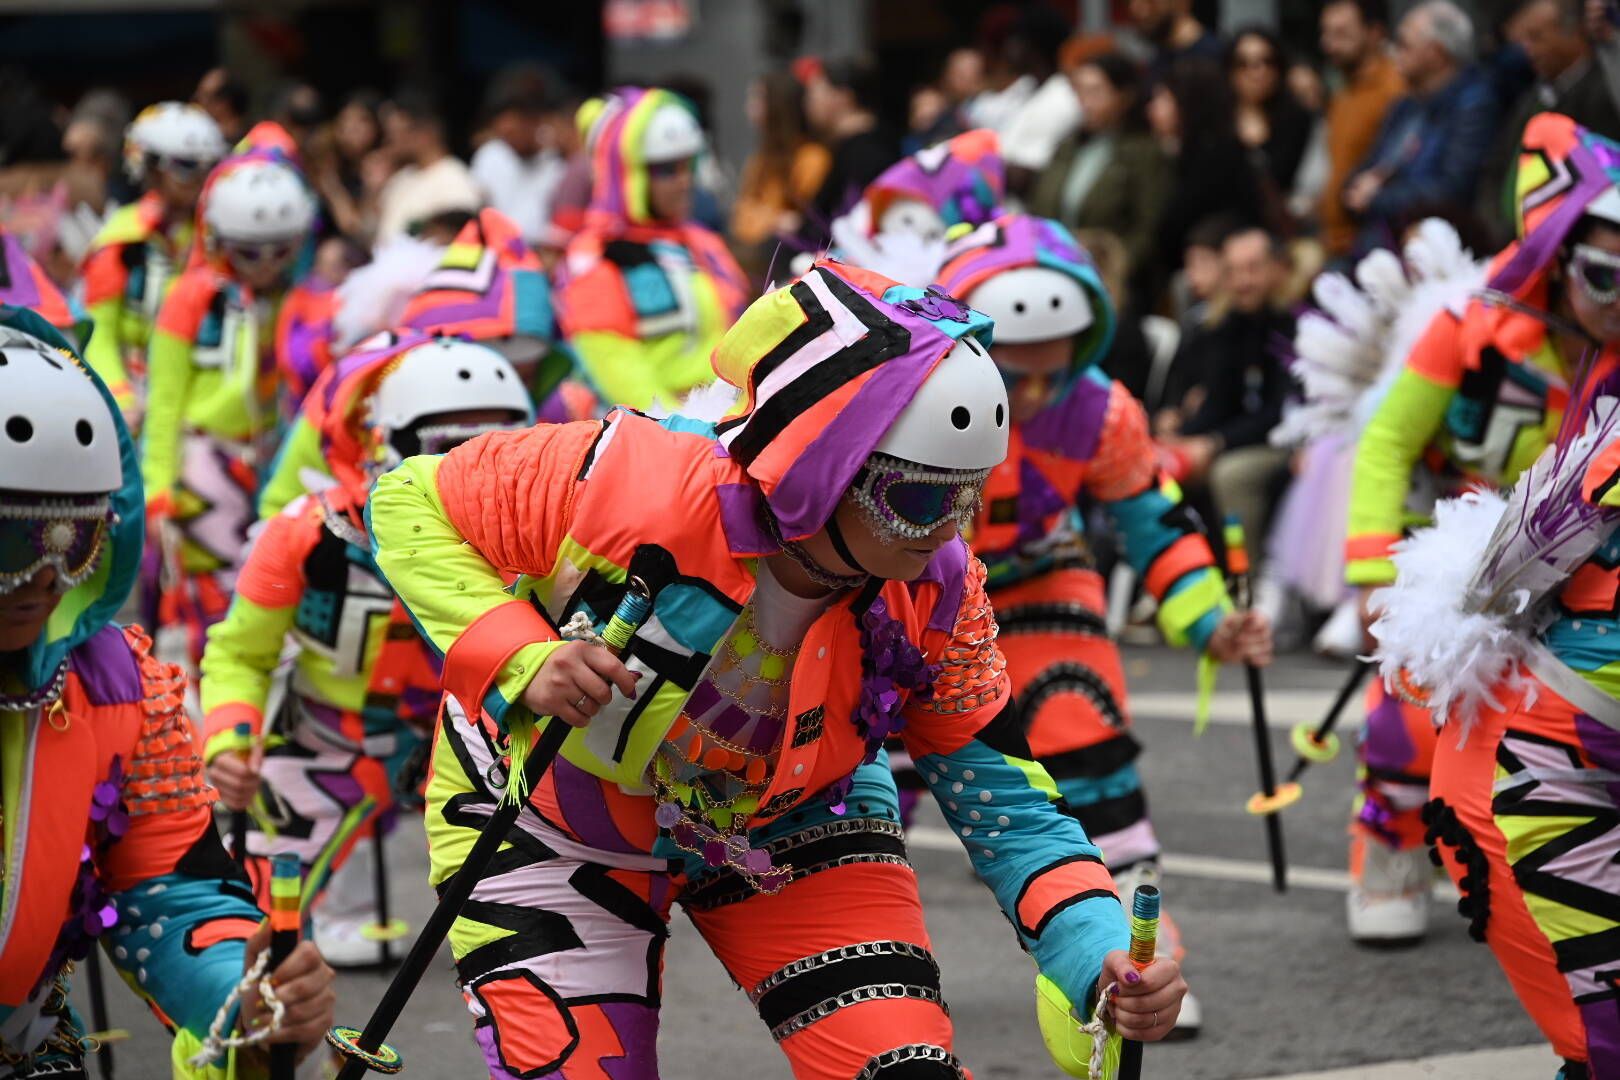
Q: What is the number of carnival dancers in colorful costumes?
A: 12